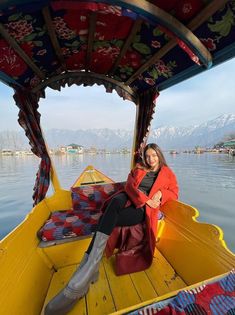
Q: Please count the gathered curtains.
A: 2